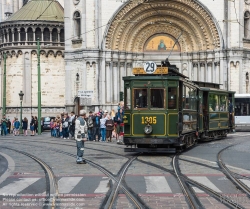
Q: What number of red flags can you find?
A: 0